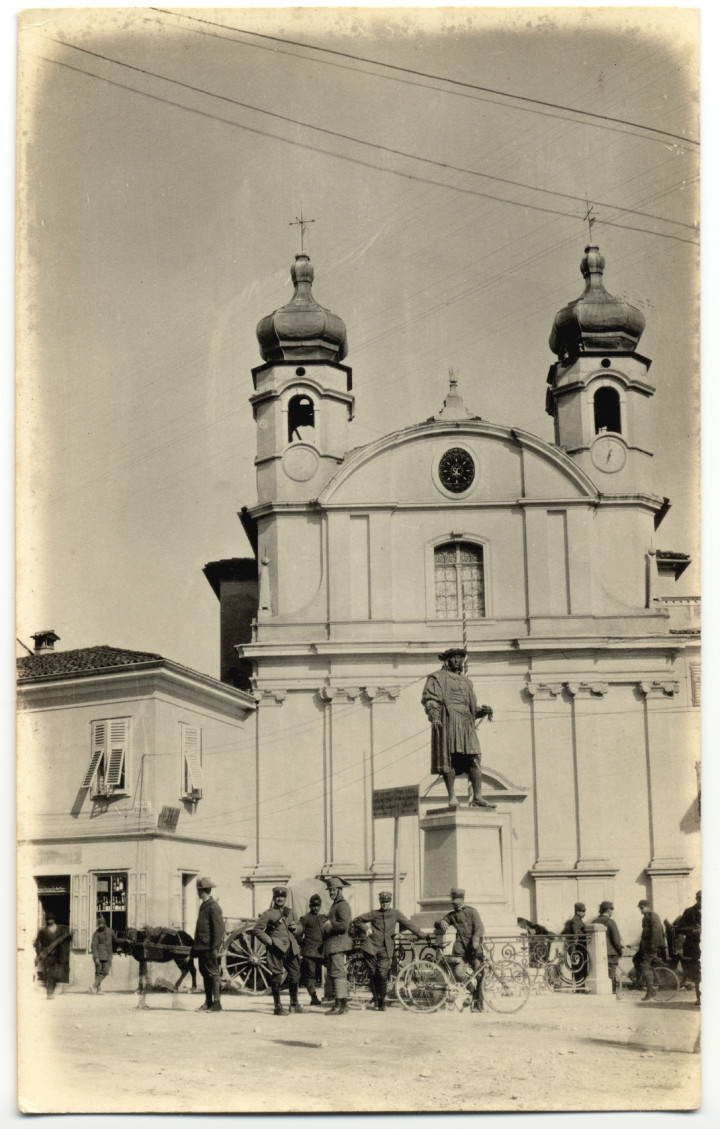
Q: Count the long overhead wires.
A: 4